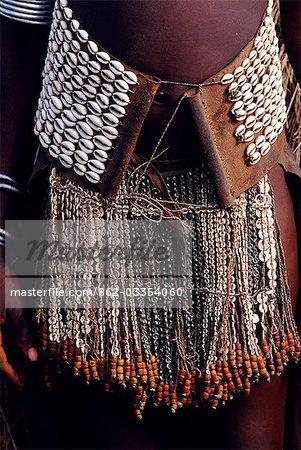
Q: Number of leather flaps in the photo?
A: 2